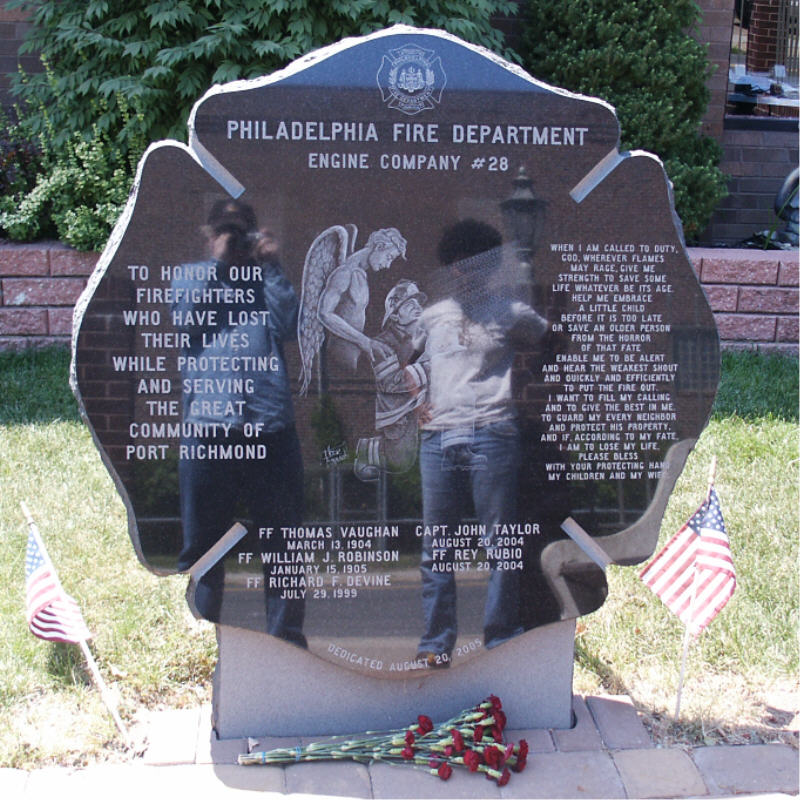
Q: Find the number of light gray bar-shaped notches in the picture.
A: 4